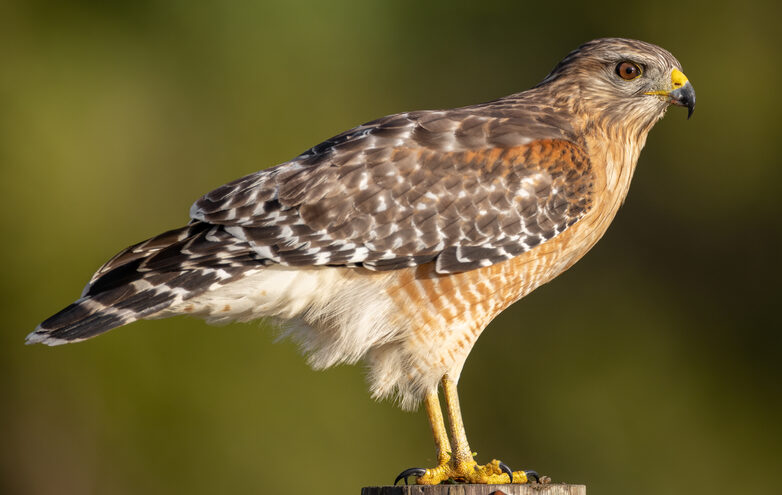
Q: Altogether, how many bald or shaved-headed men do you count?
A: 0